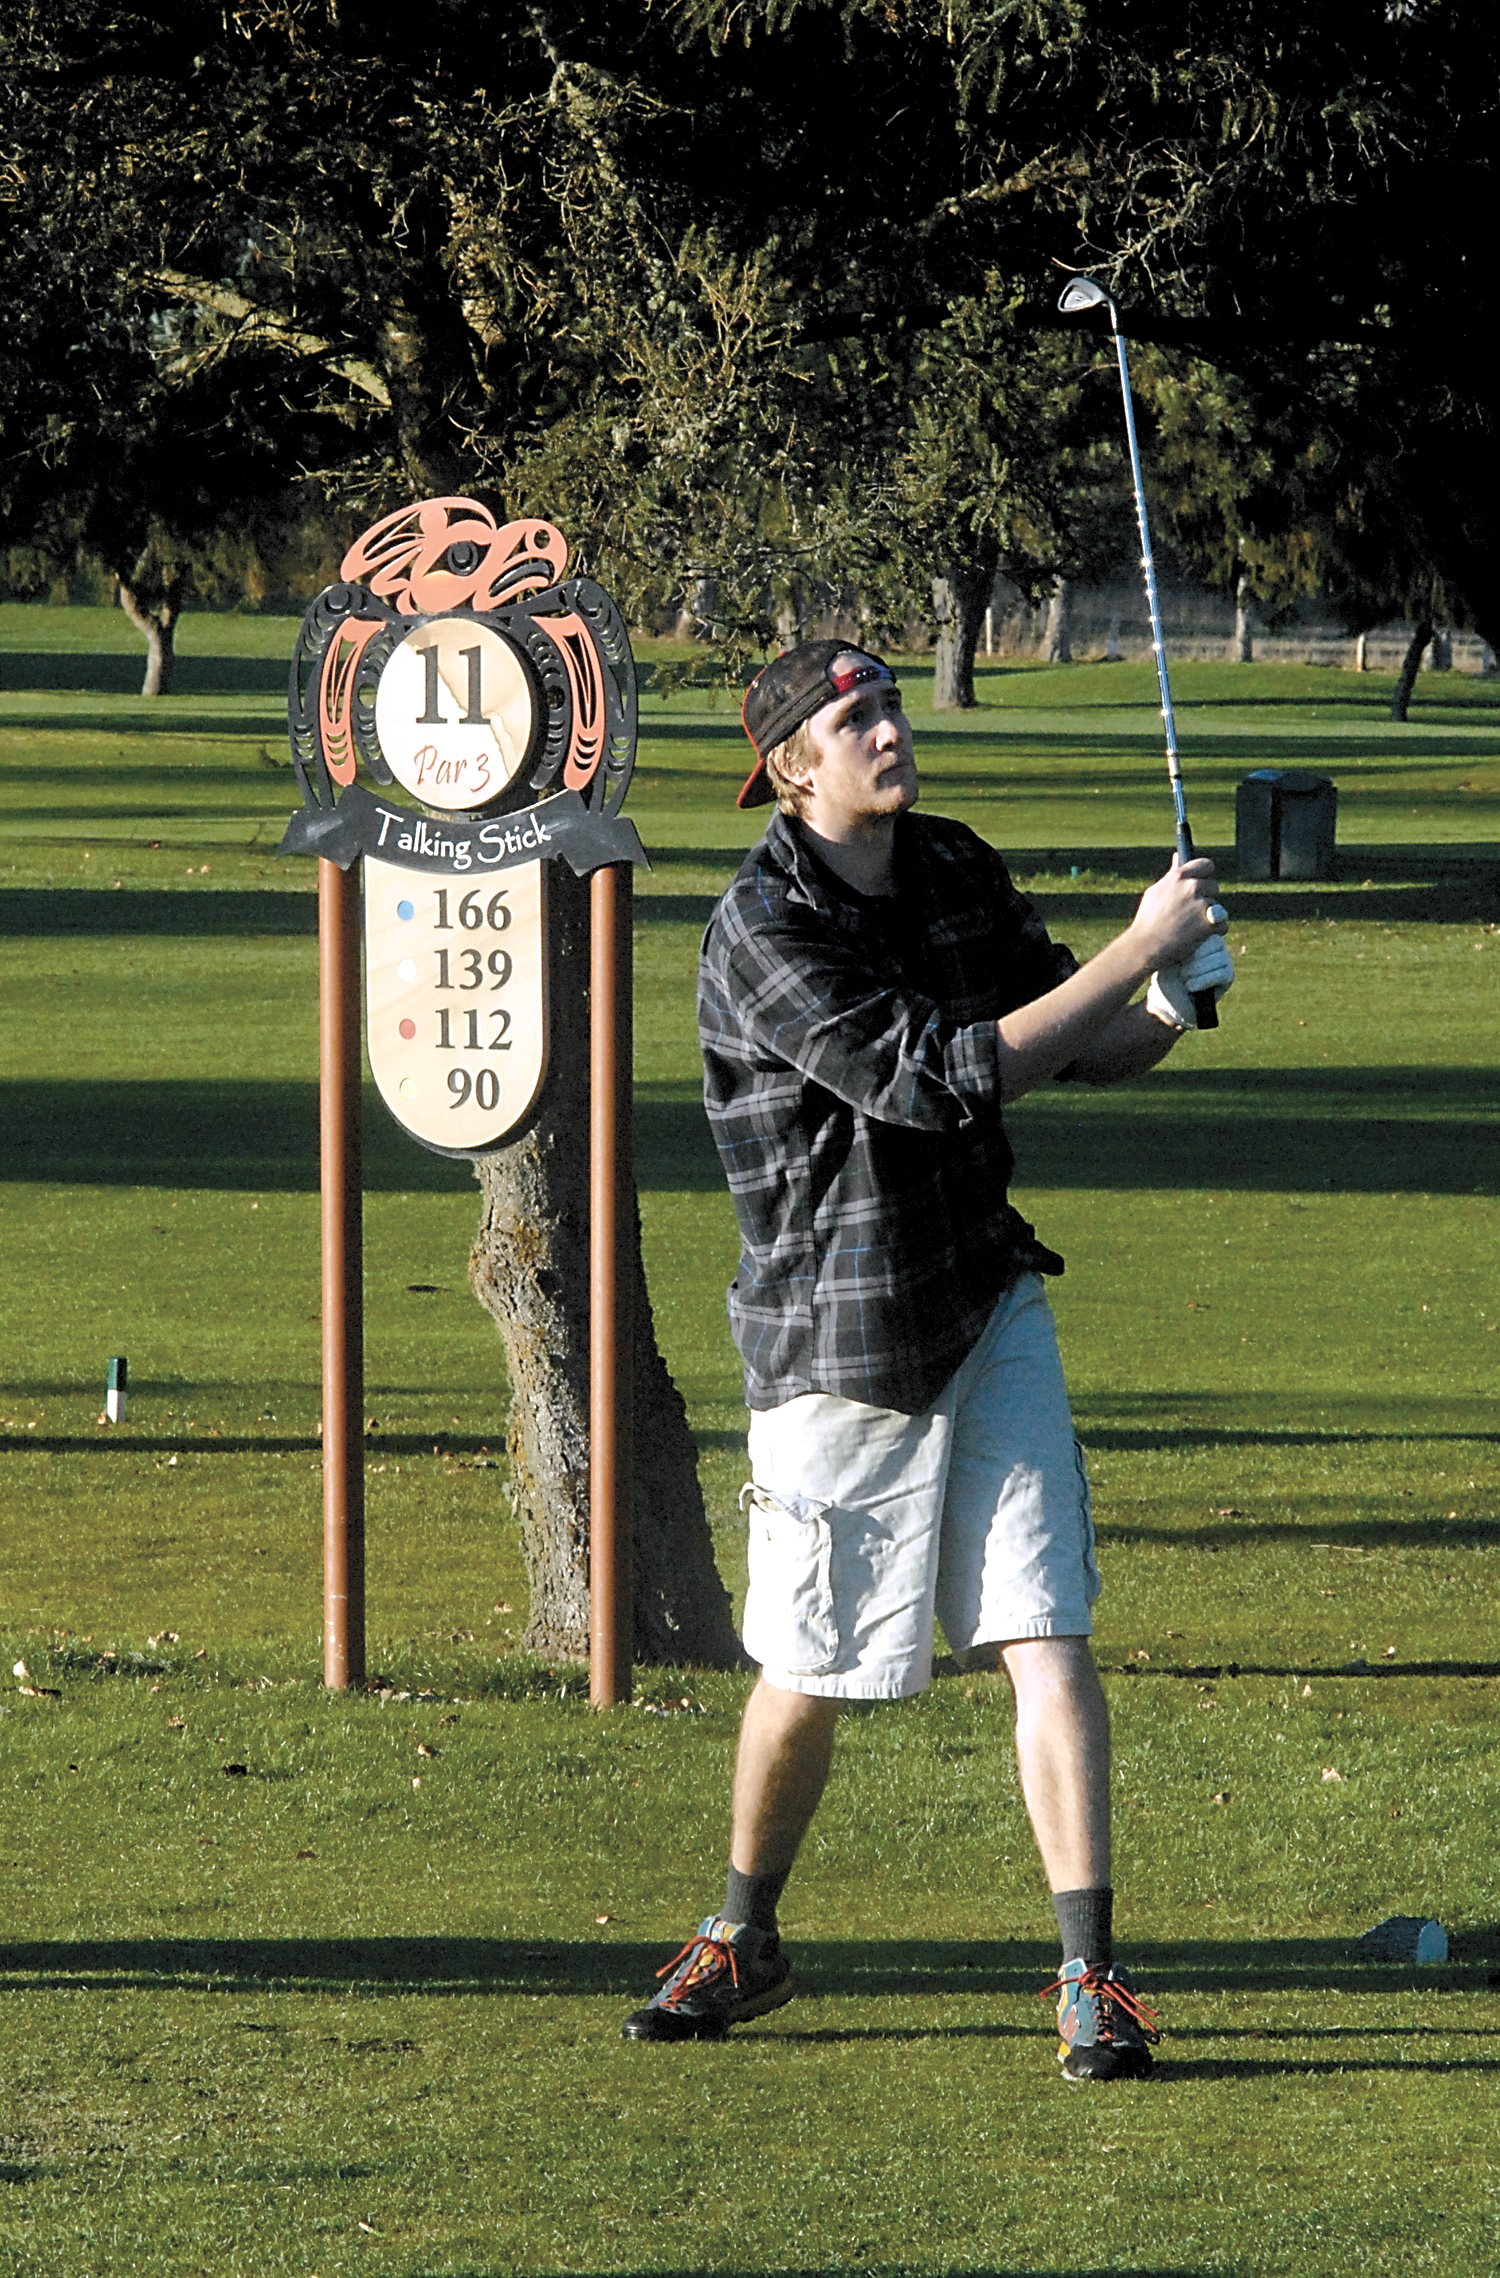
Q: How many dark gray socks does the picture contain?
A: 2